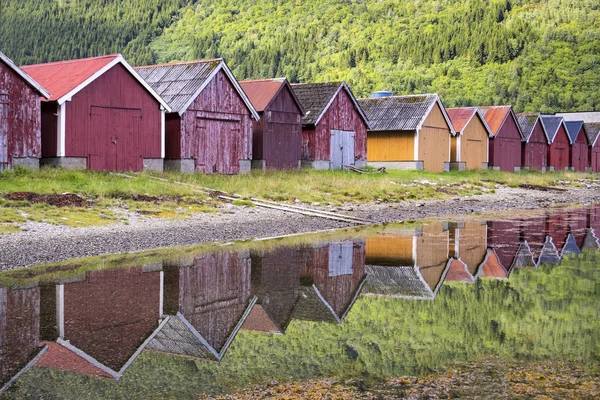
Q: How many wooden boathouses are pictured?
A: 12